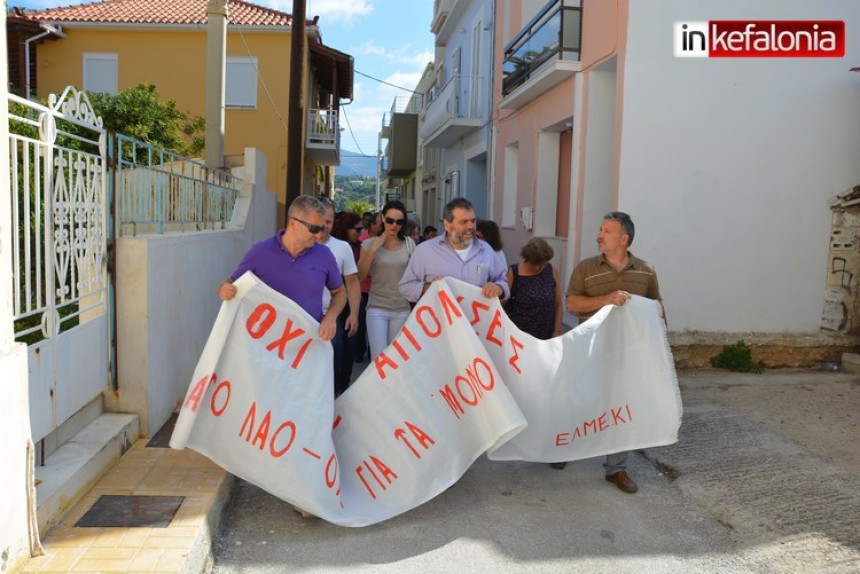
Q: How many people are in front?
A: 3